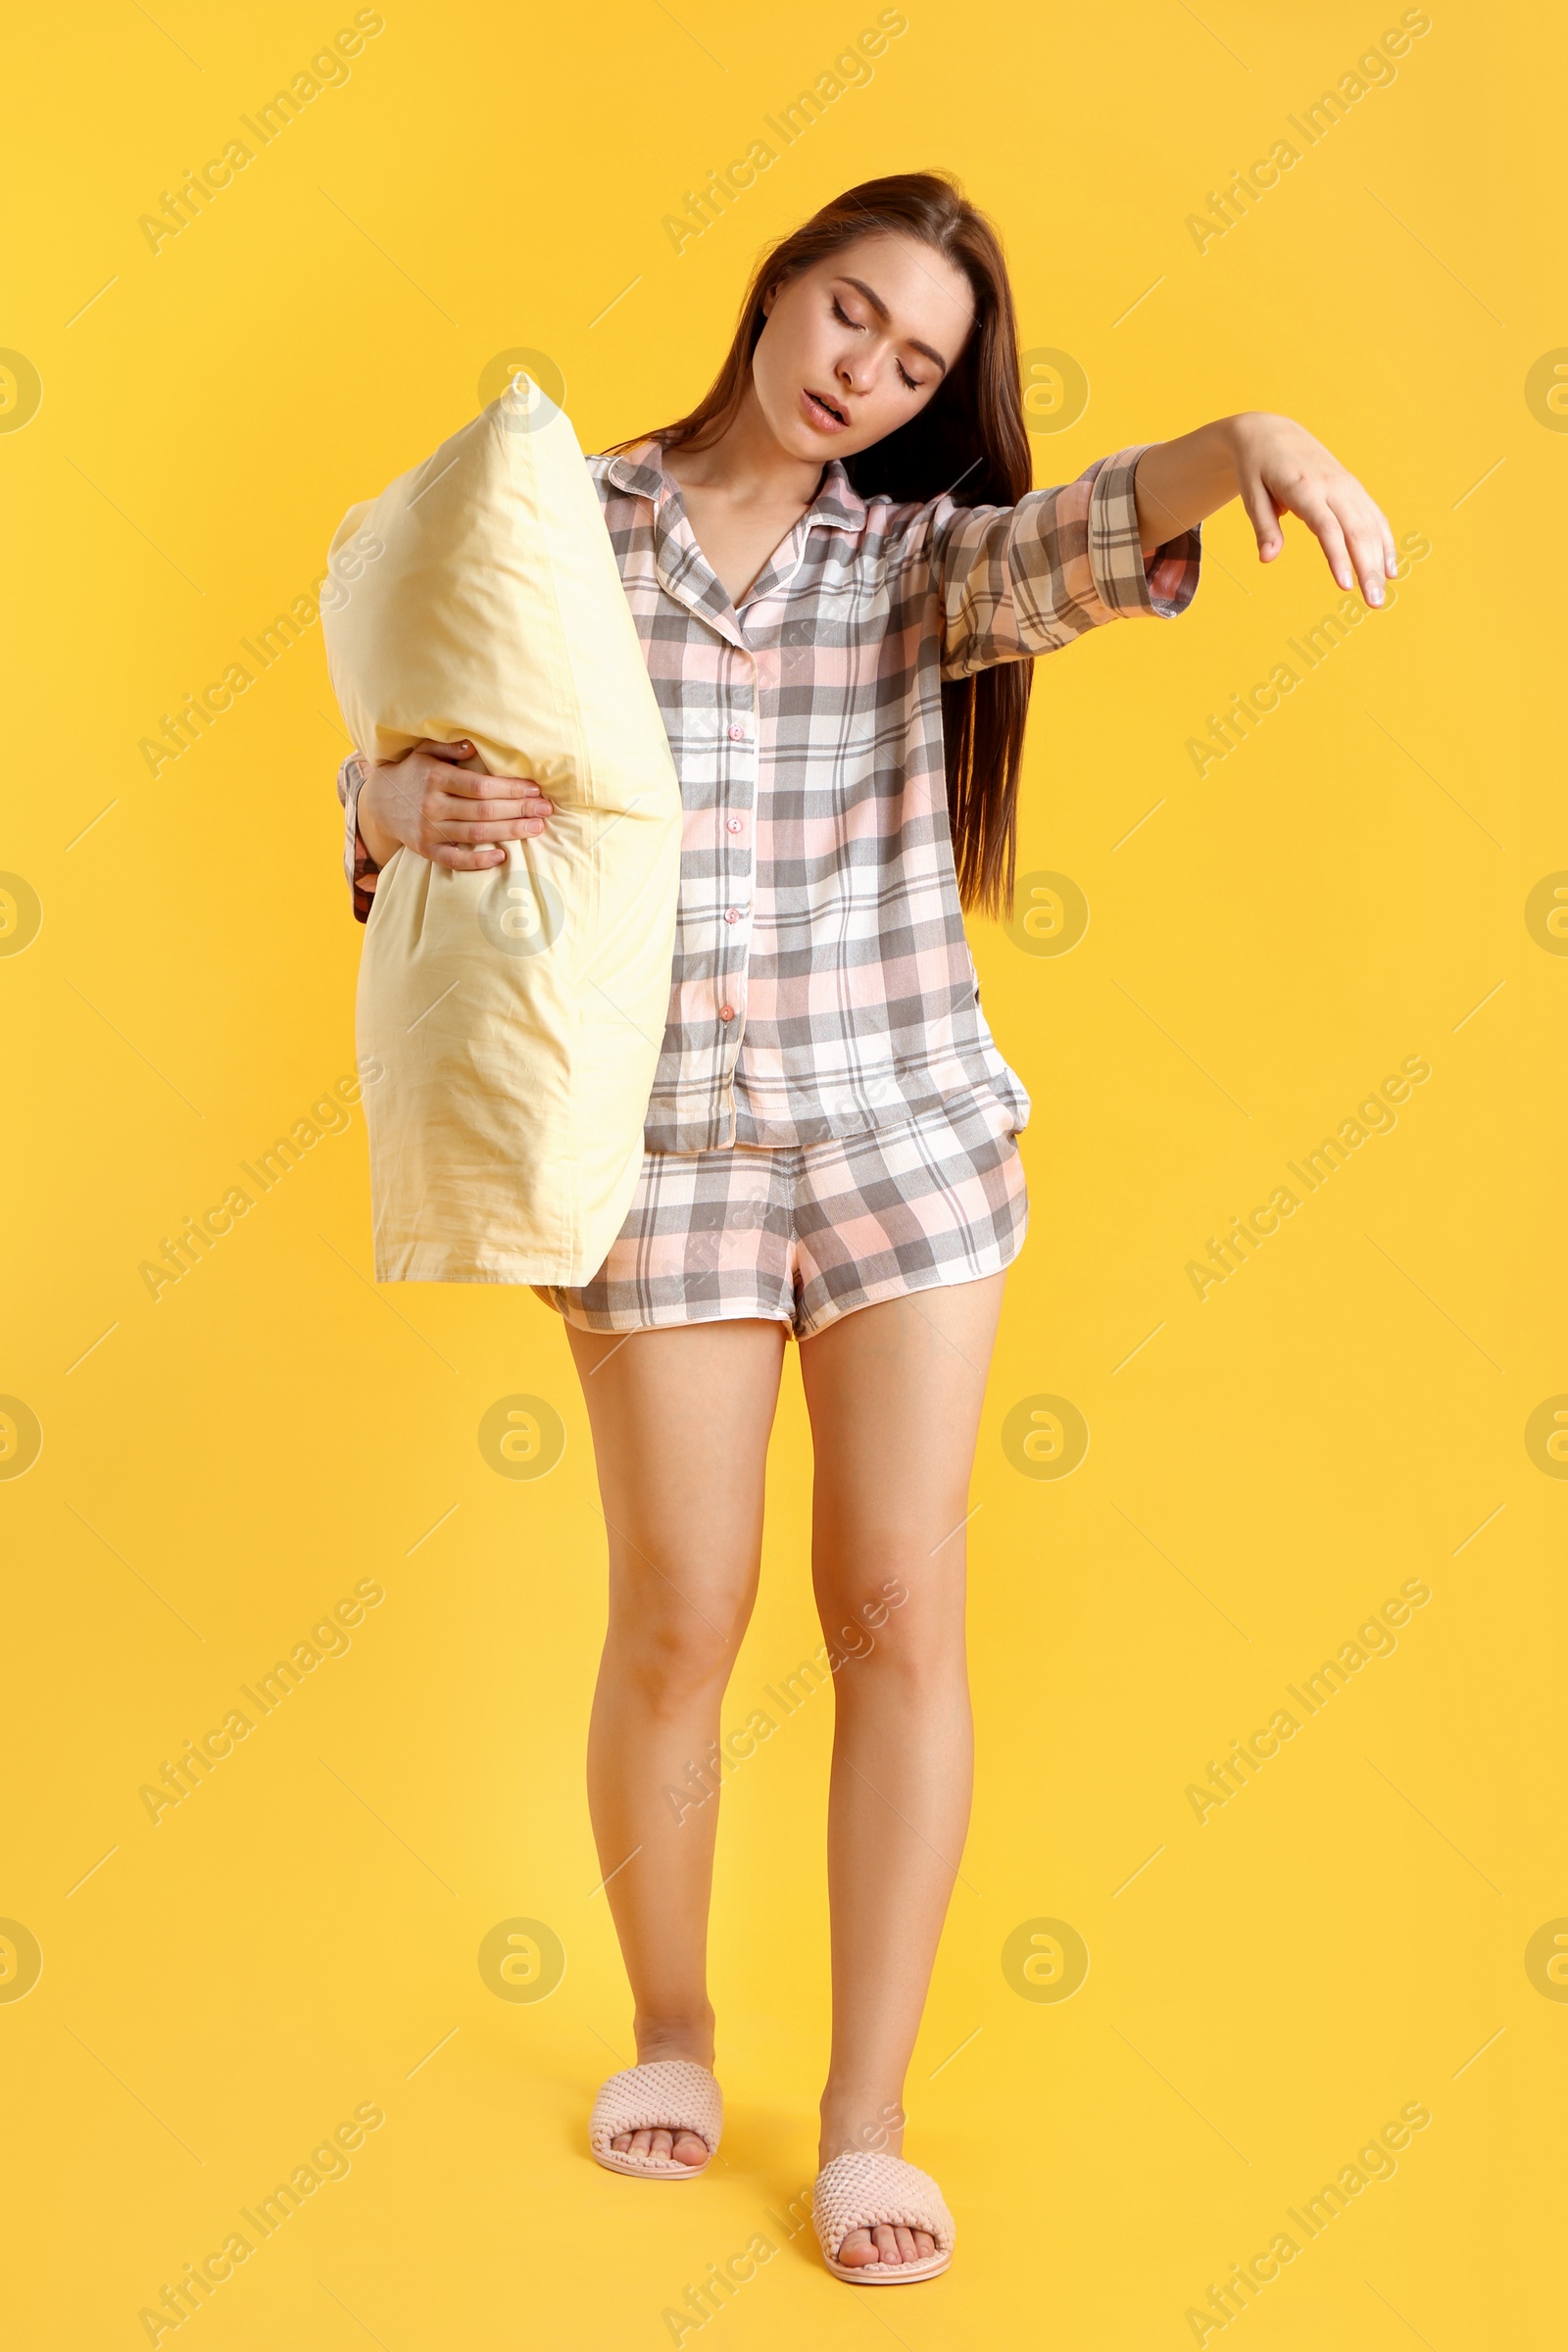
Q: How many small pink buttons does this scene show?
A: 4